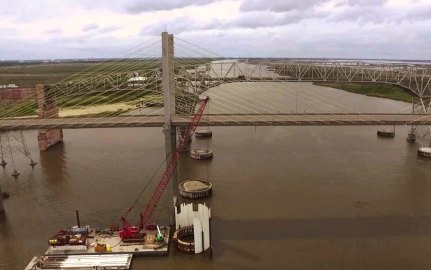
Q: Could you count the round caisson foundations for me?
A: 6